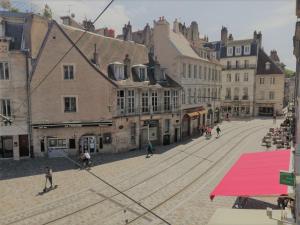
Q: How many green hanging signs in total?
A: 1